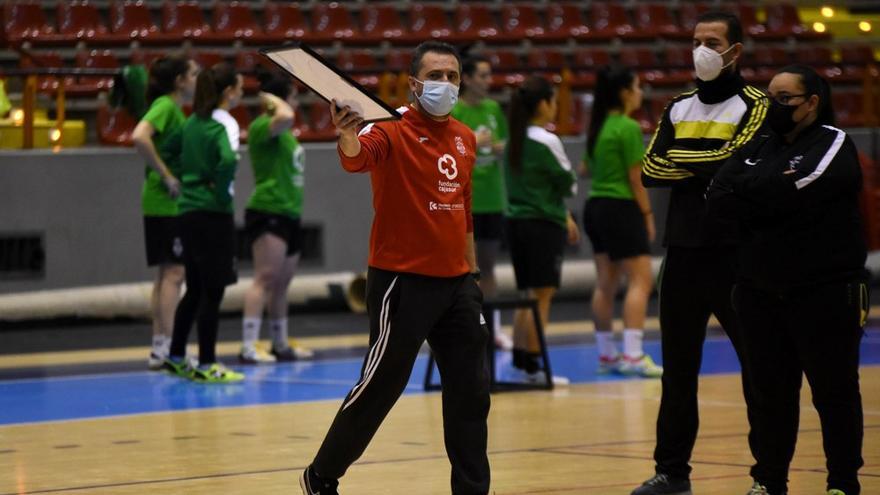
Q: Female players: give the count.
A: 6